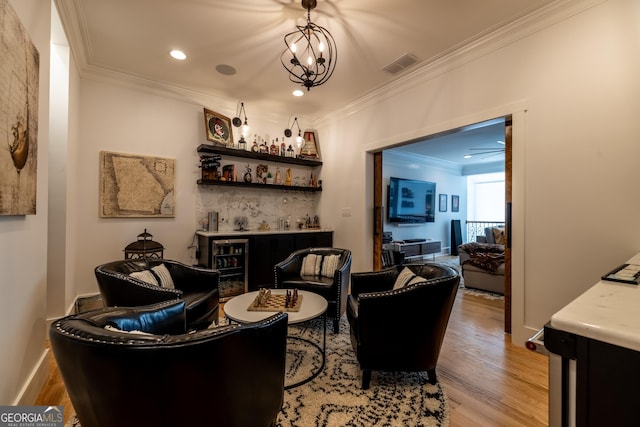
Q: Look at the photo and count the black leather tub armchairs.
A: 4